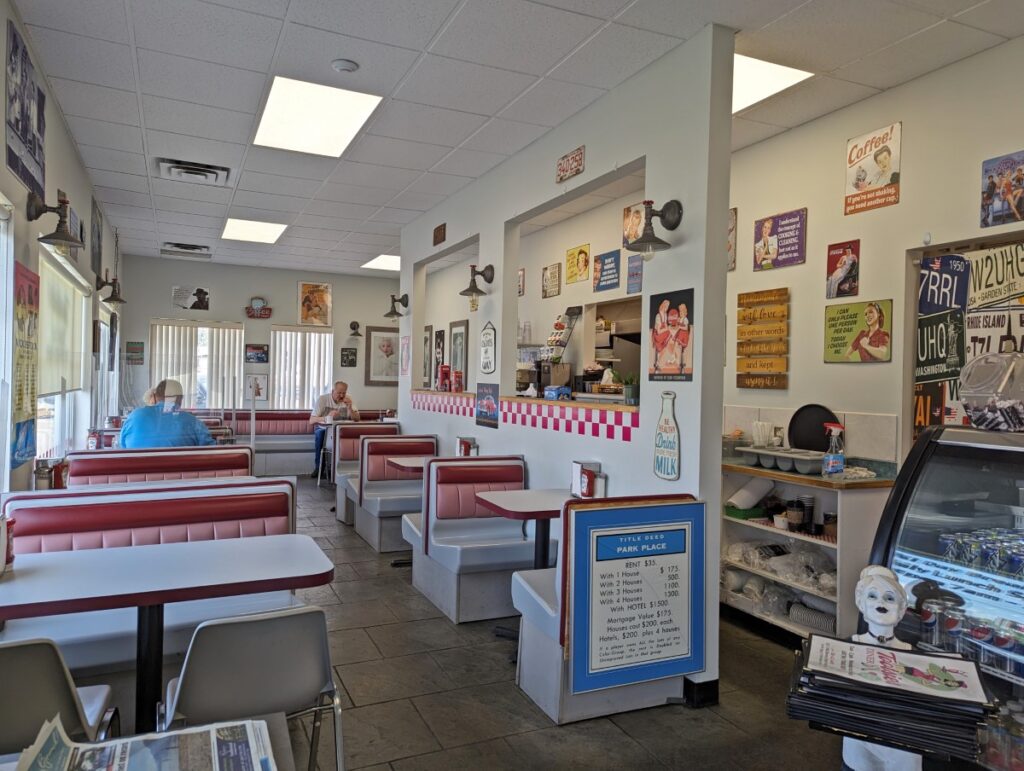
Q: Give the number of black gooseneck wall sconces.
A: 6